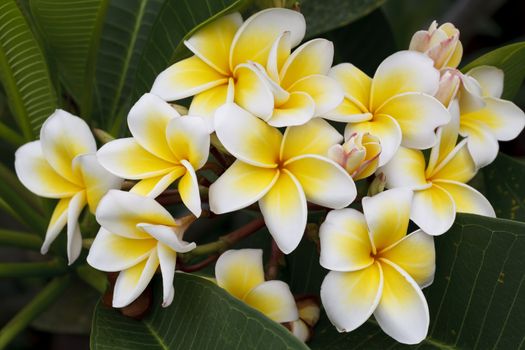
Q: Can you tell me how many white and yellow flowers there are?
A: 11